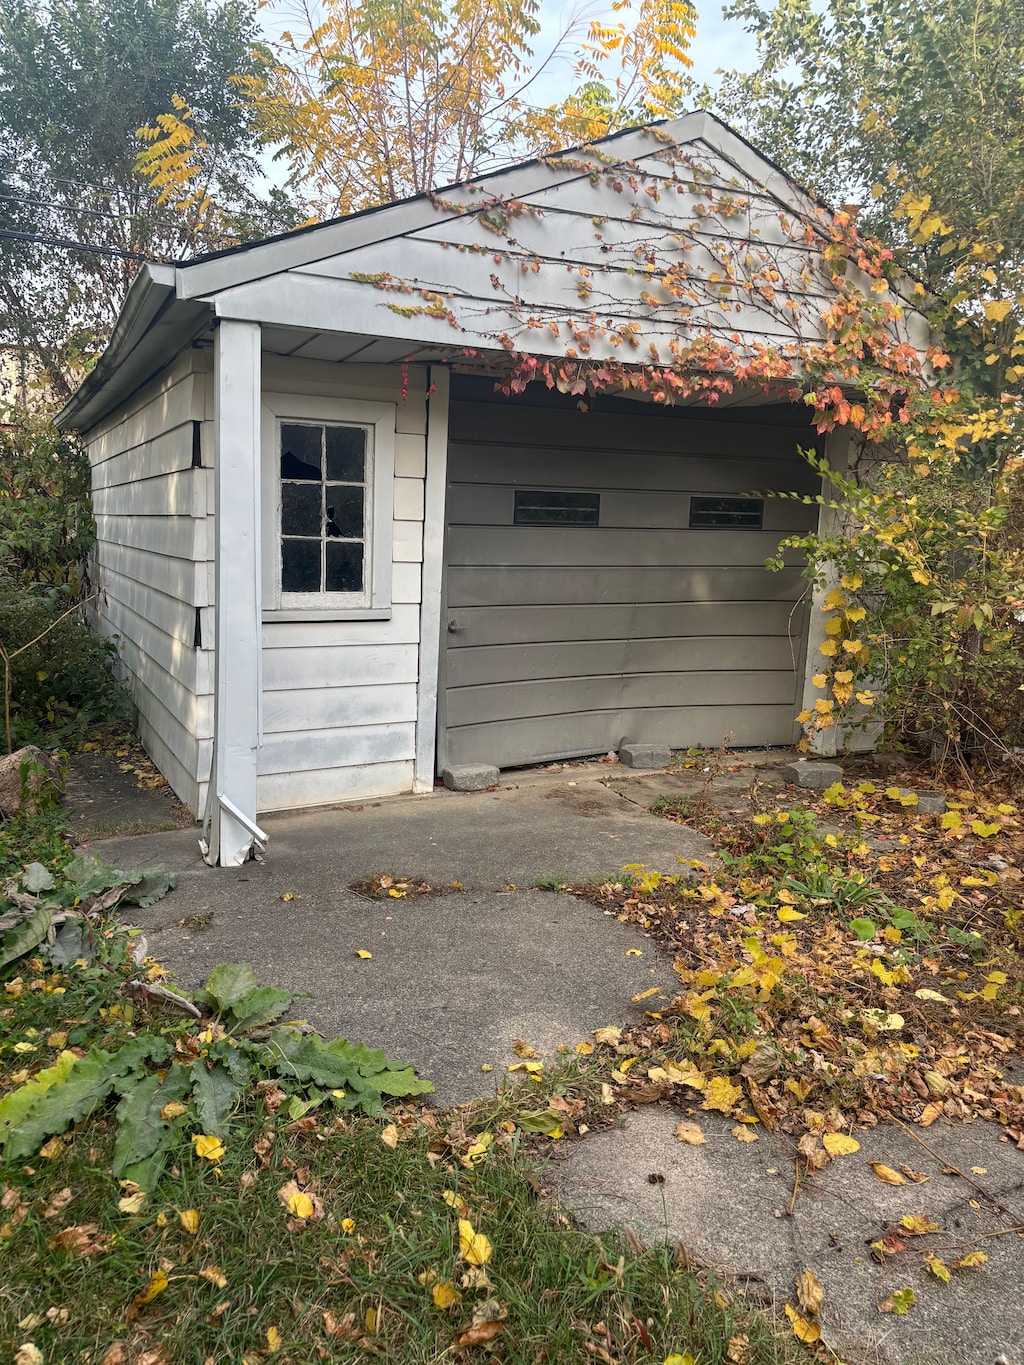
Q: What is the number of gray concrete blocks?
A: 4